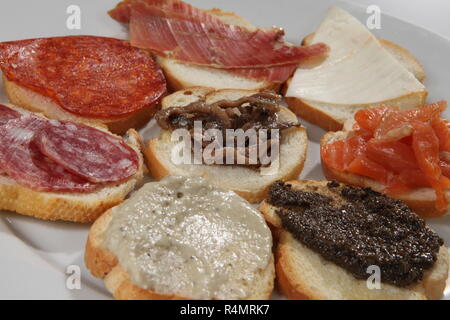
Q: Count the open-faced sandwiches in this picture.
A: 8